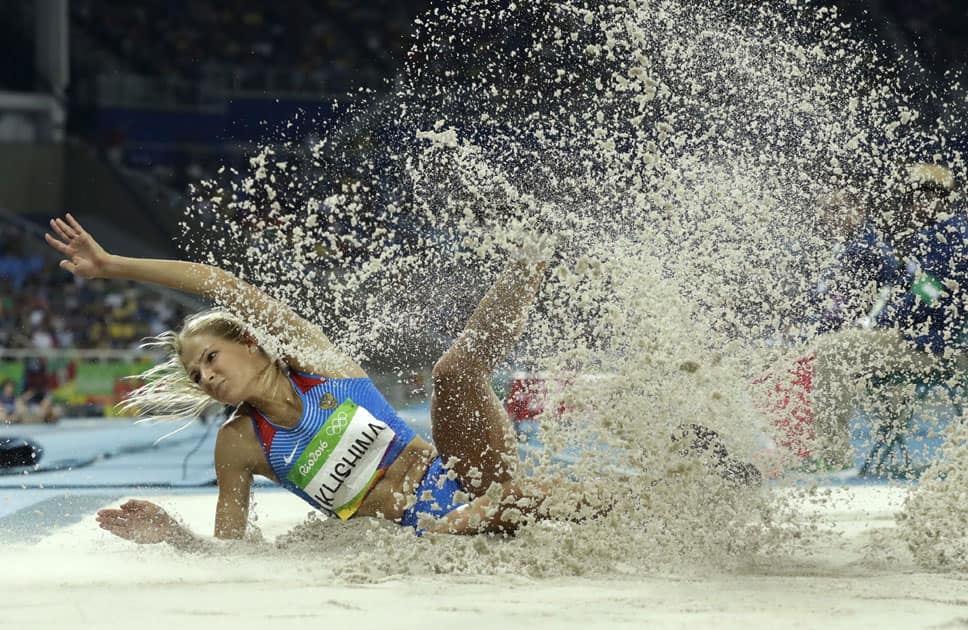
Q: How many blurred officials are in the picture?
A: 2